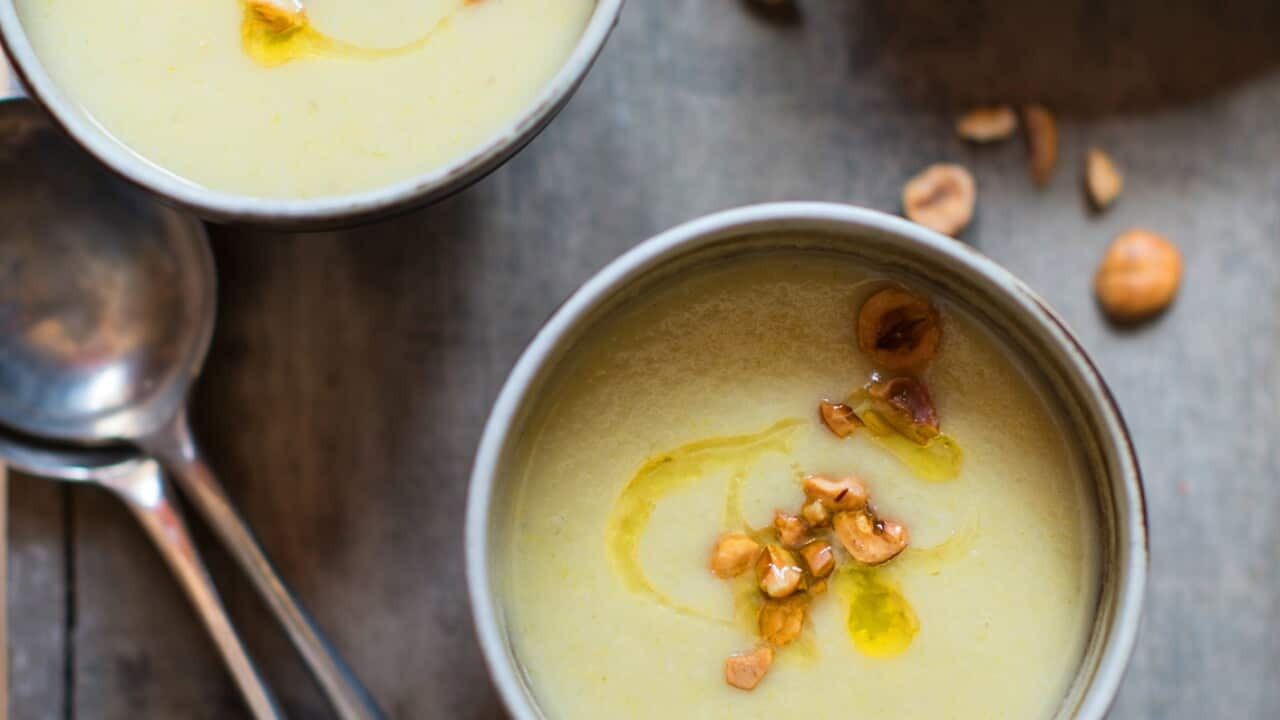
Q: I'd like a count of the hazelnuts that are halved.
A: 2